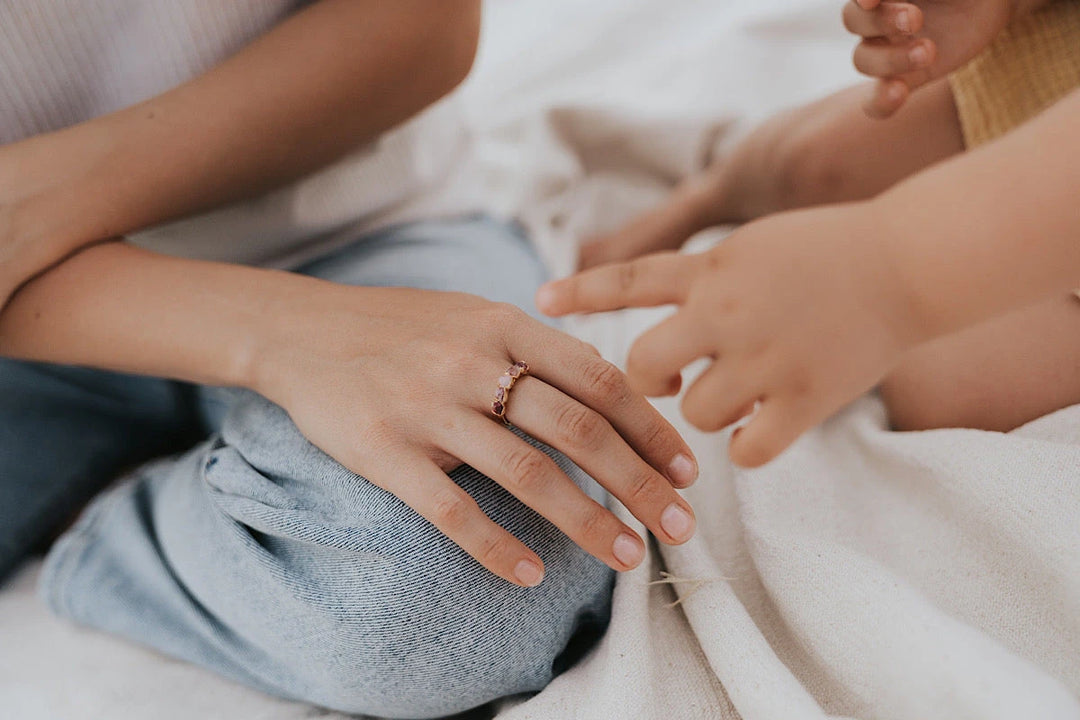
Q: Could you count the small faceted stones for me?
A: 5